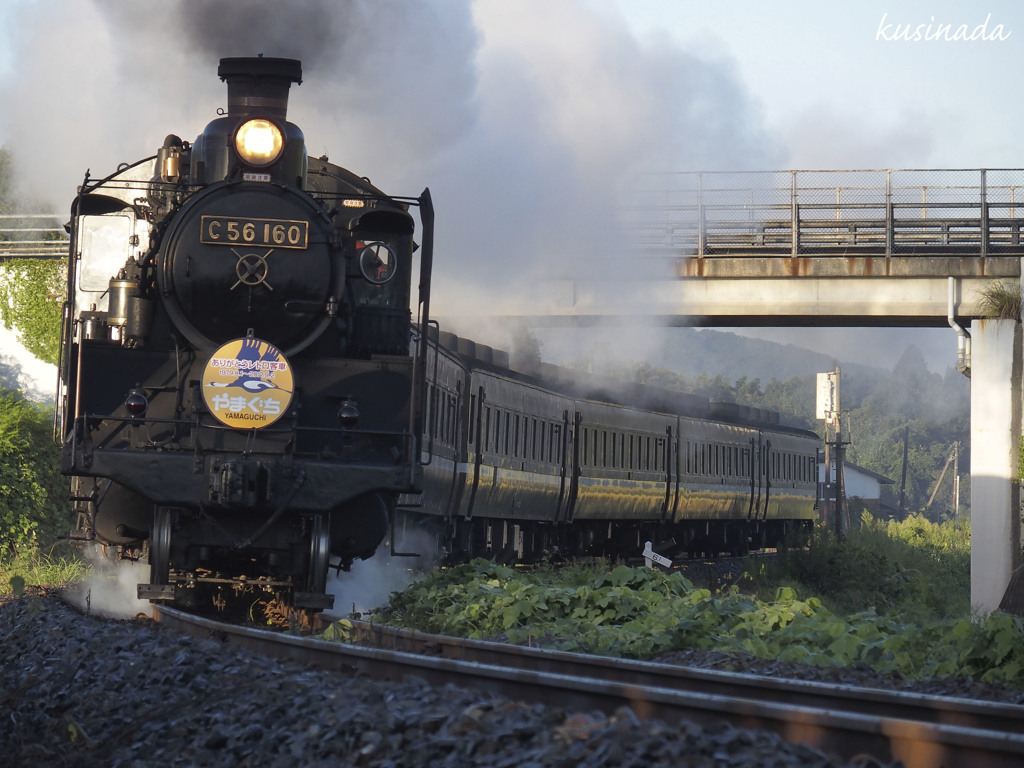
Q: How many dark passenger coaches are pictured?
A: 5